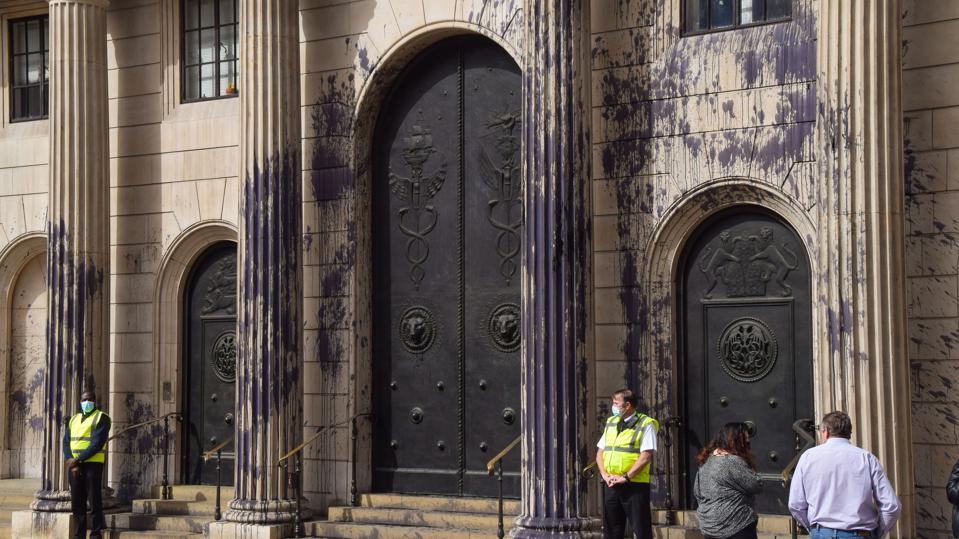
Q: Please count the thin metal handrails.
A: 6